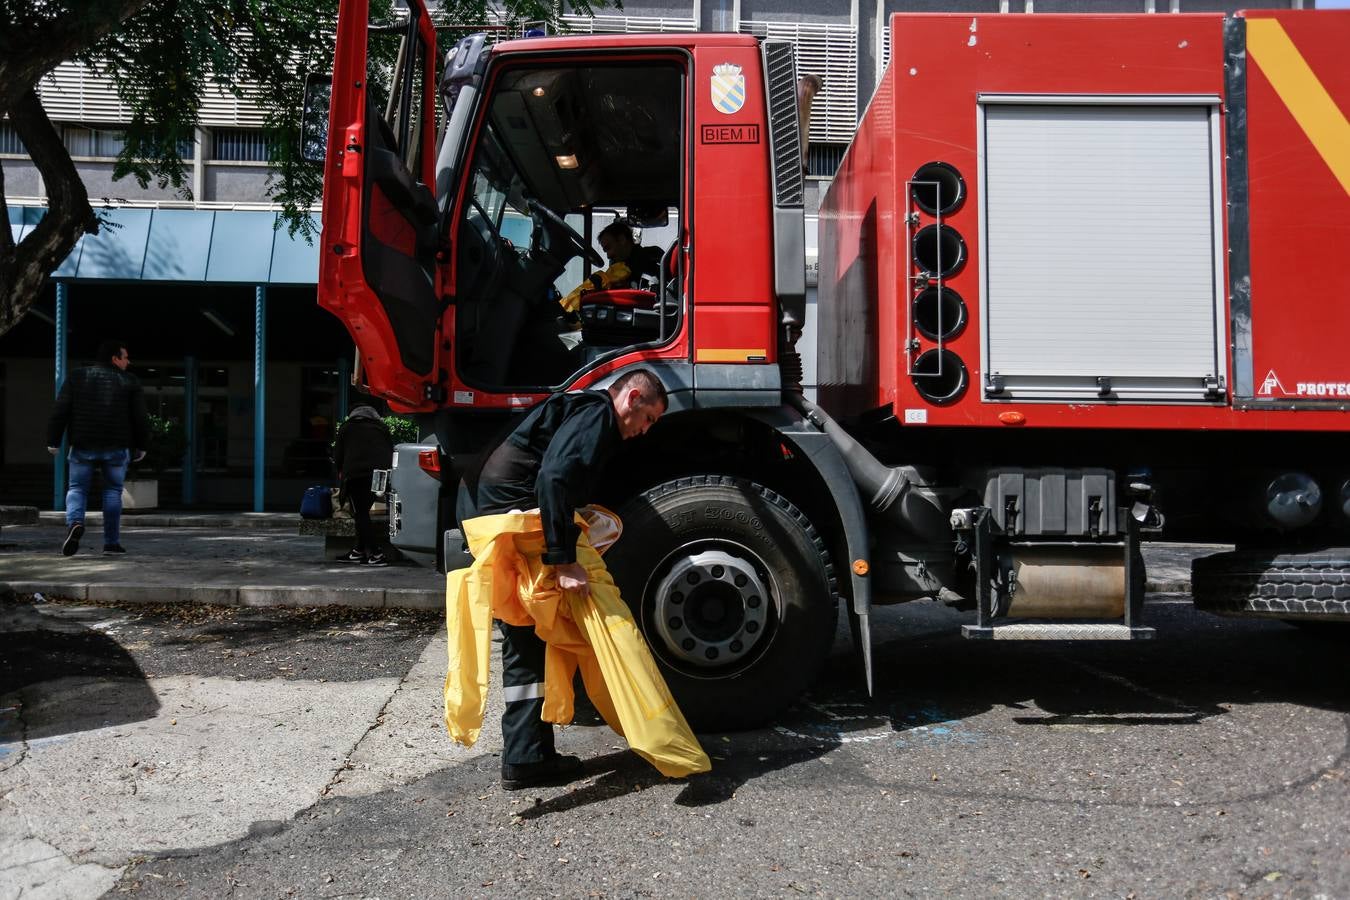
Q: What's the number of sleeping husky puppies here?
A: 0